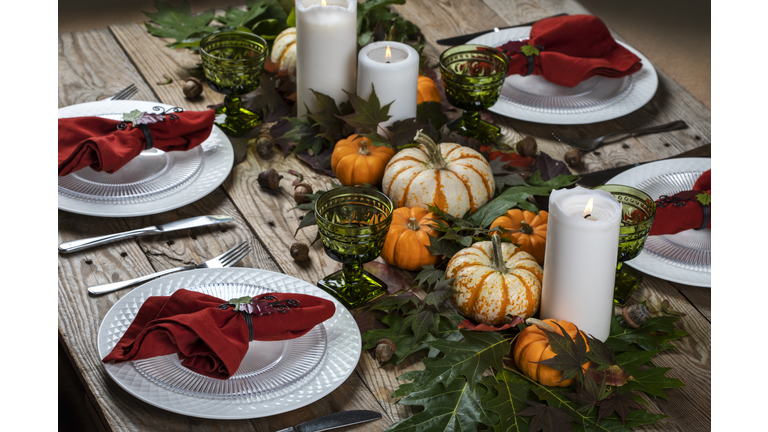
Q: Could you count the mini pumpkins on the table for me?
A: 8